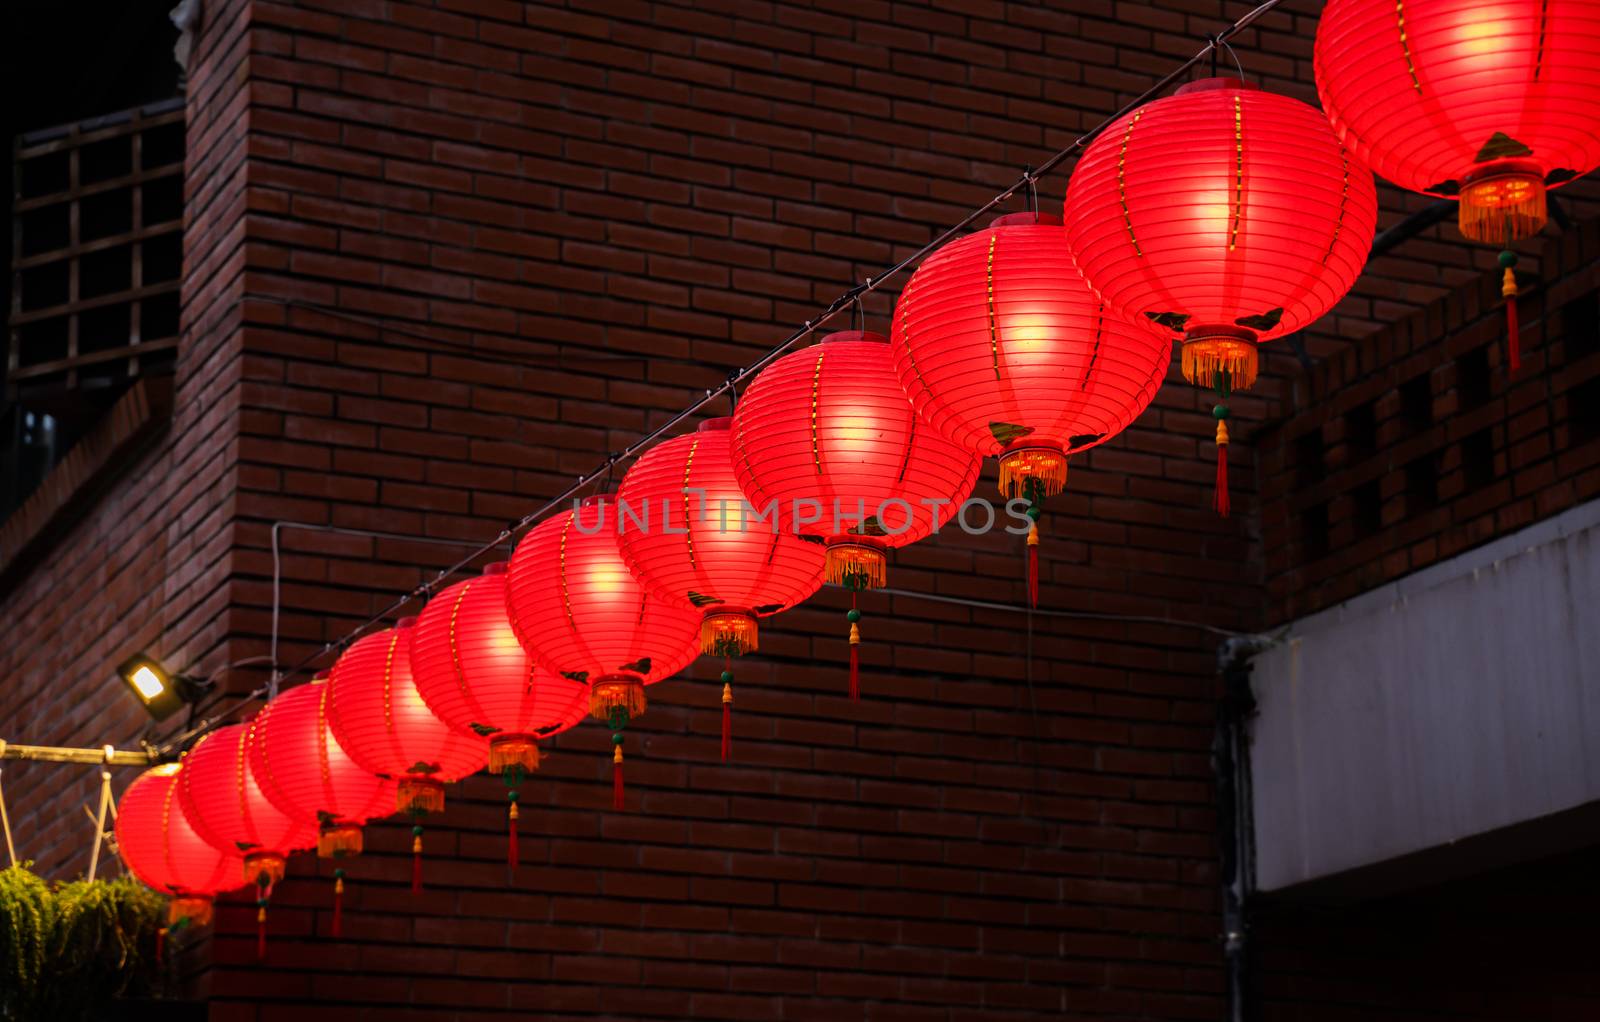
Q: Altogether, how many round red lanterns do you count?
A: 11